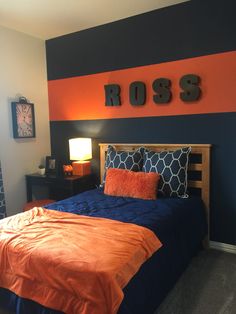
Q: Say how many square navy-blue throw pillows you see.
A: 2